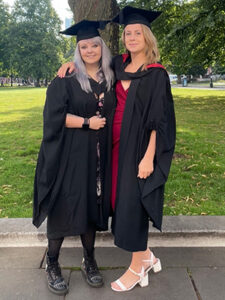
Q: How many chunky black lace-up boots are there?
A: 2